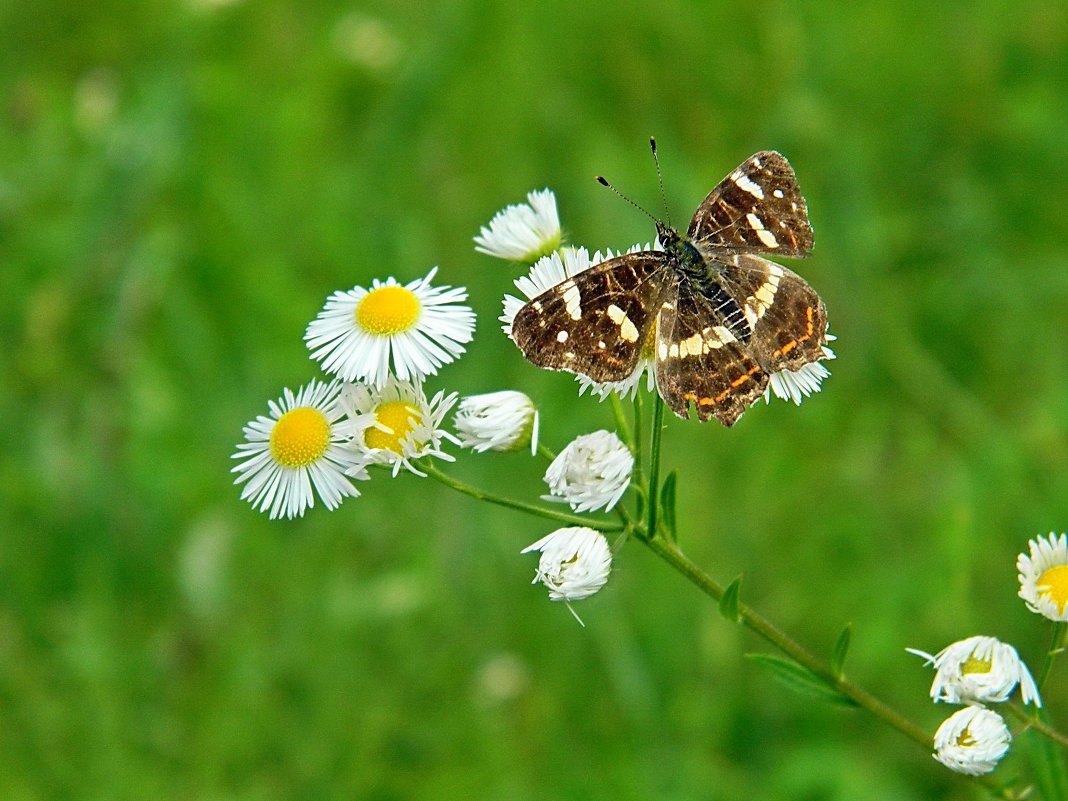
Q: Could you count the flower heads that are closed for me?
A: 5